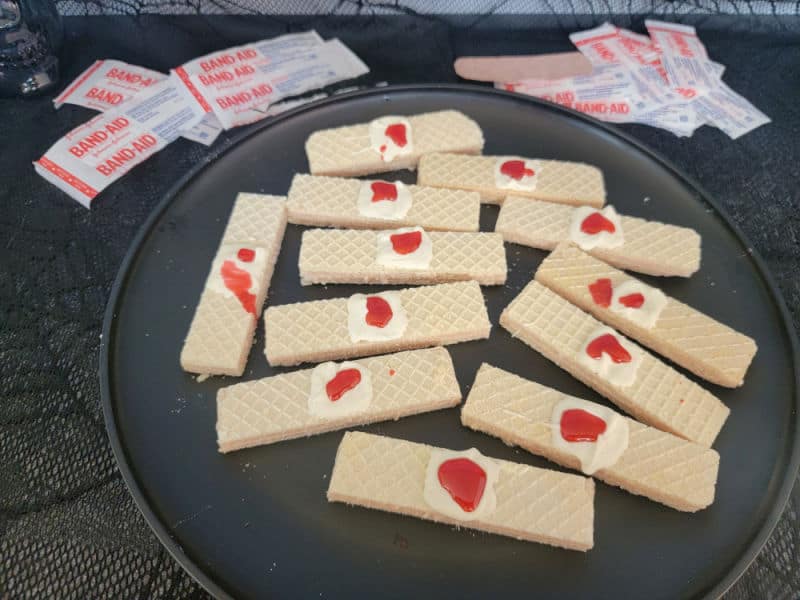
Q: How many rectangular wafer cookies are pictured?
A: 12